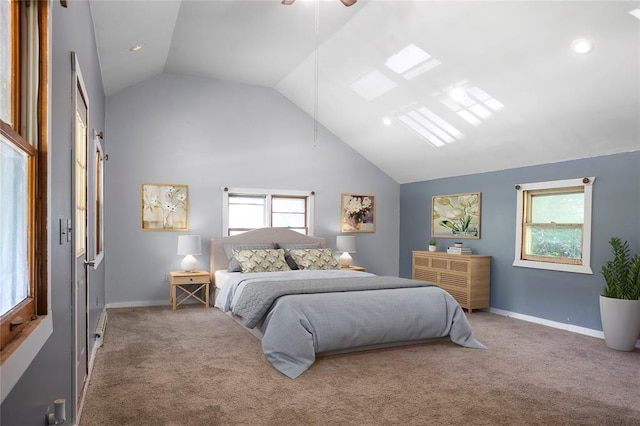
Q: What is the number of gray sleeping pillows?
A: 2